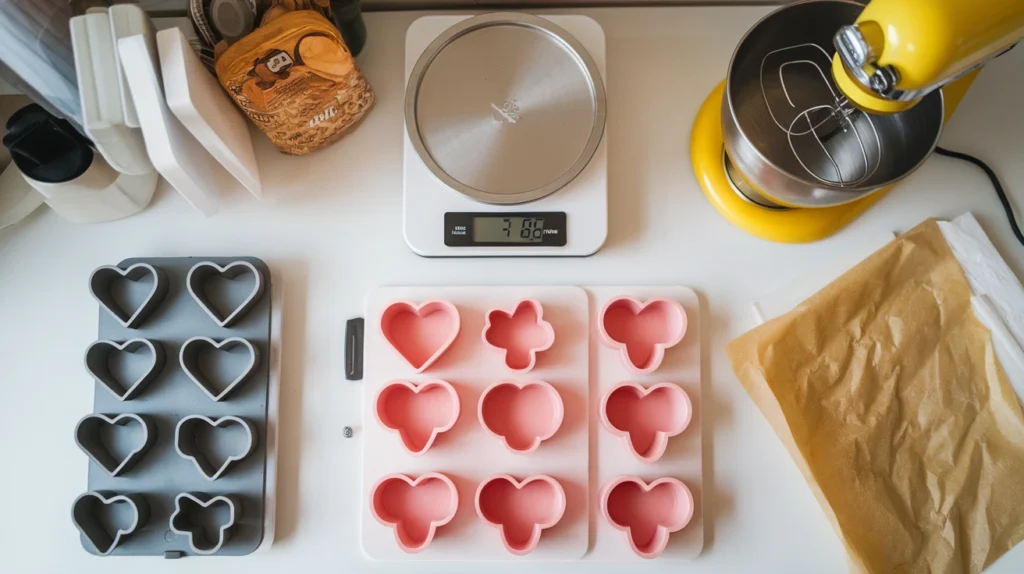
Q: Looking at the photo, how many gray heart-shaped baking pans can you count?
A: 7